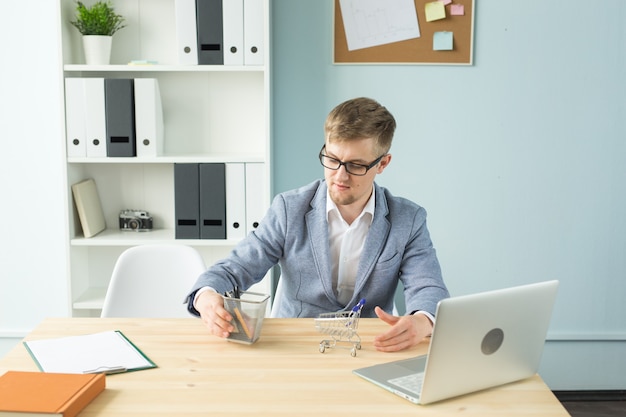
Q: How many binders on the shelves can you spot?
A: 12